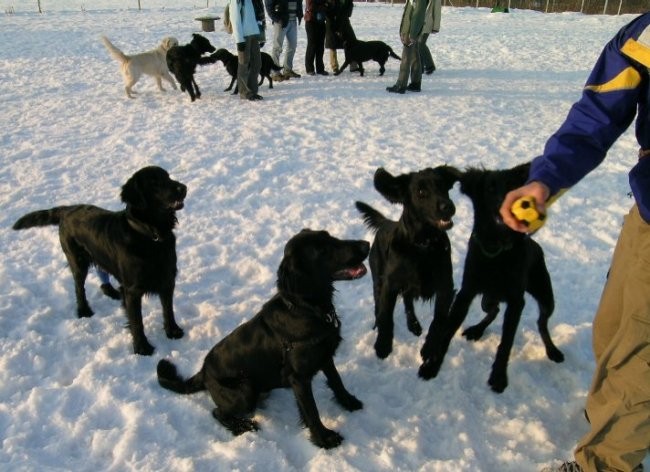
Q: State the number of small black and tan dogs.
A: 0